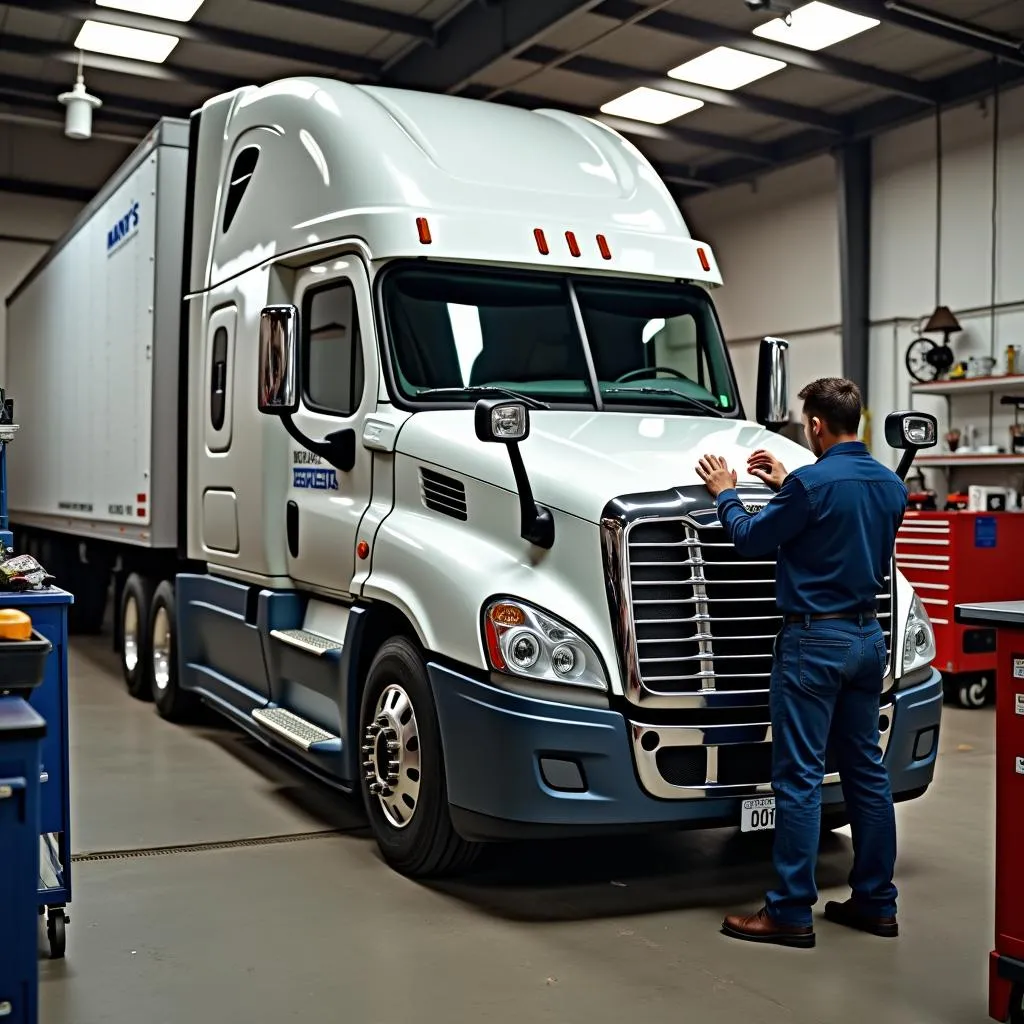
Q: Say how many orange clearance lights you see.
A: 5